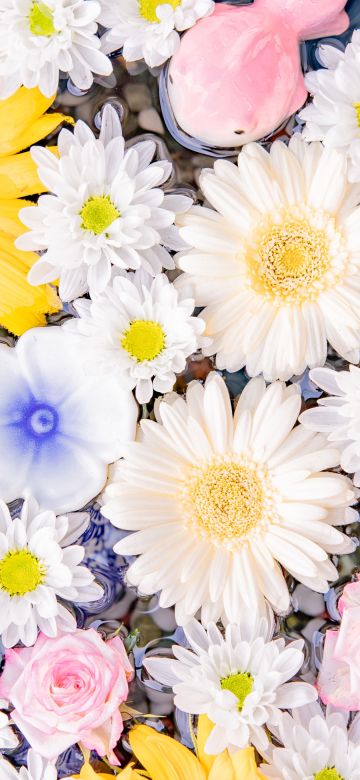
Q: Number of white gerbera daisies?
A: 2